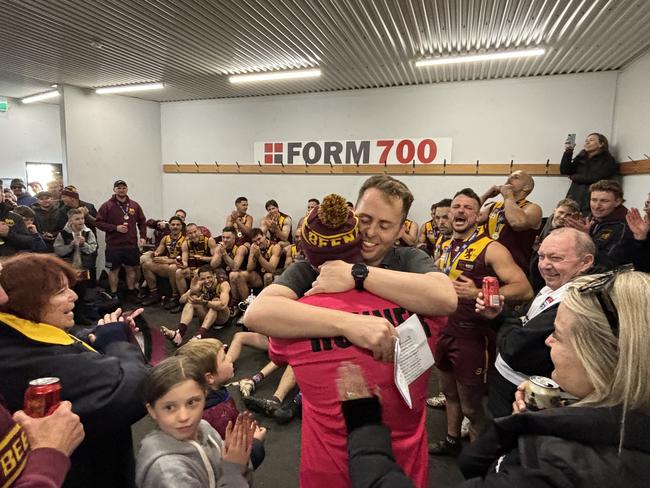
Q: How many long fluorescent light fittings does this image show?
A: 4